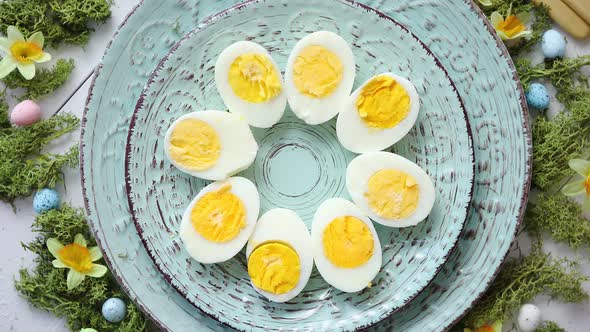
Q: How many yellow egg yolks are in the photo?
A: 8